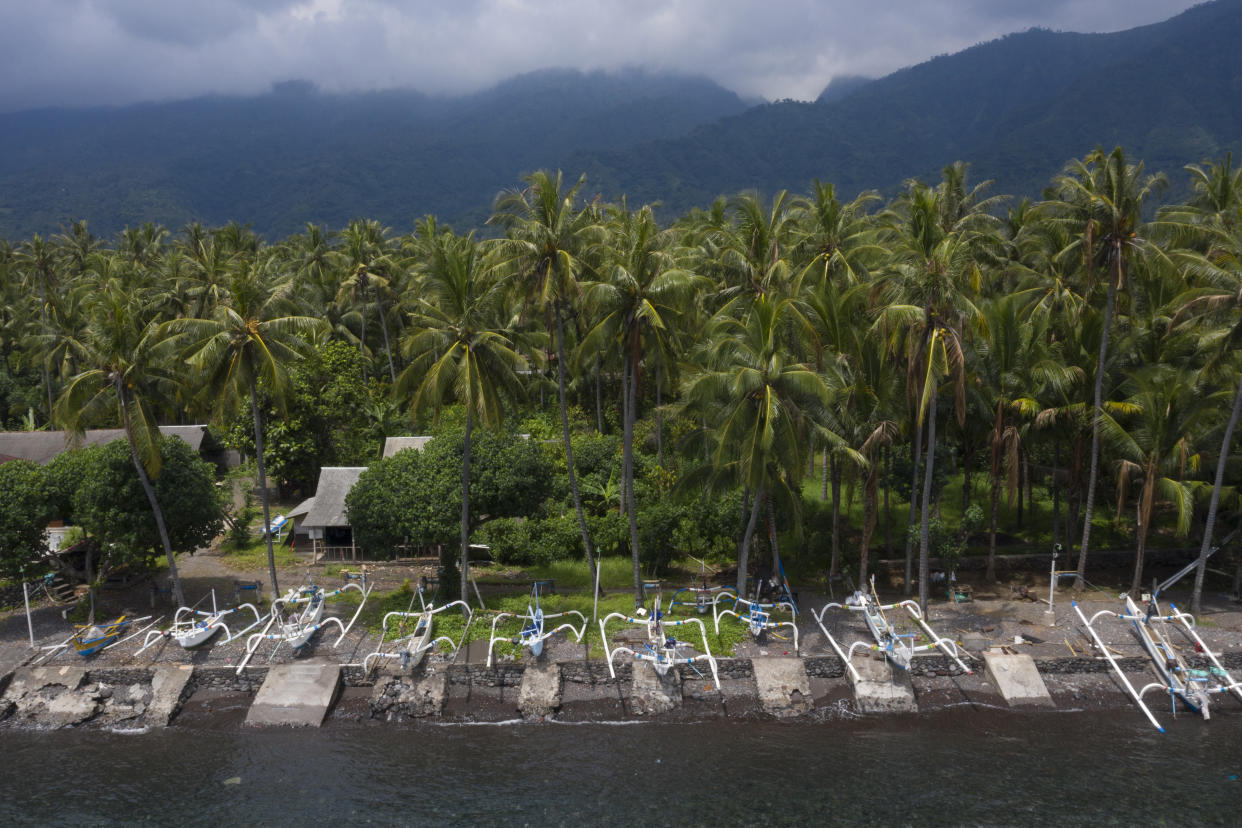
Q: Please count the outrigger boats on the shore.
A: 10